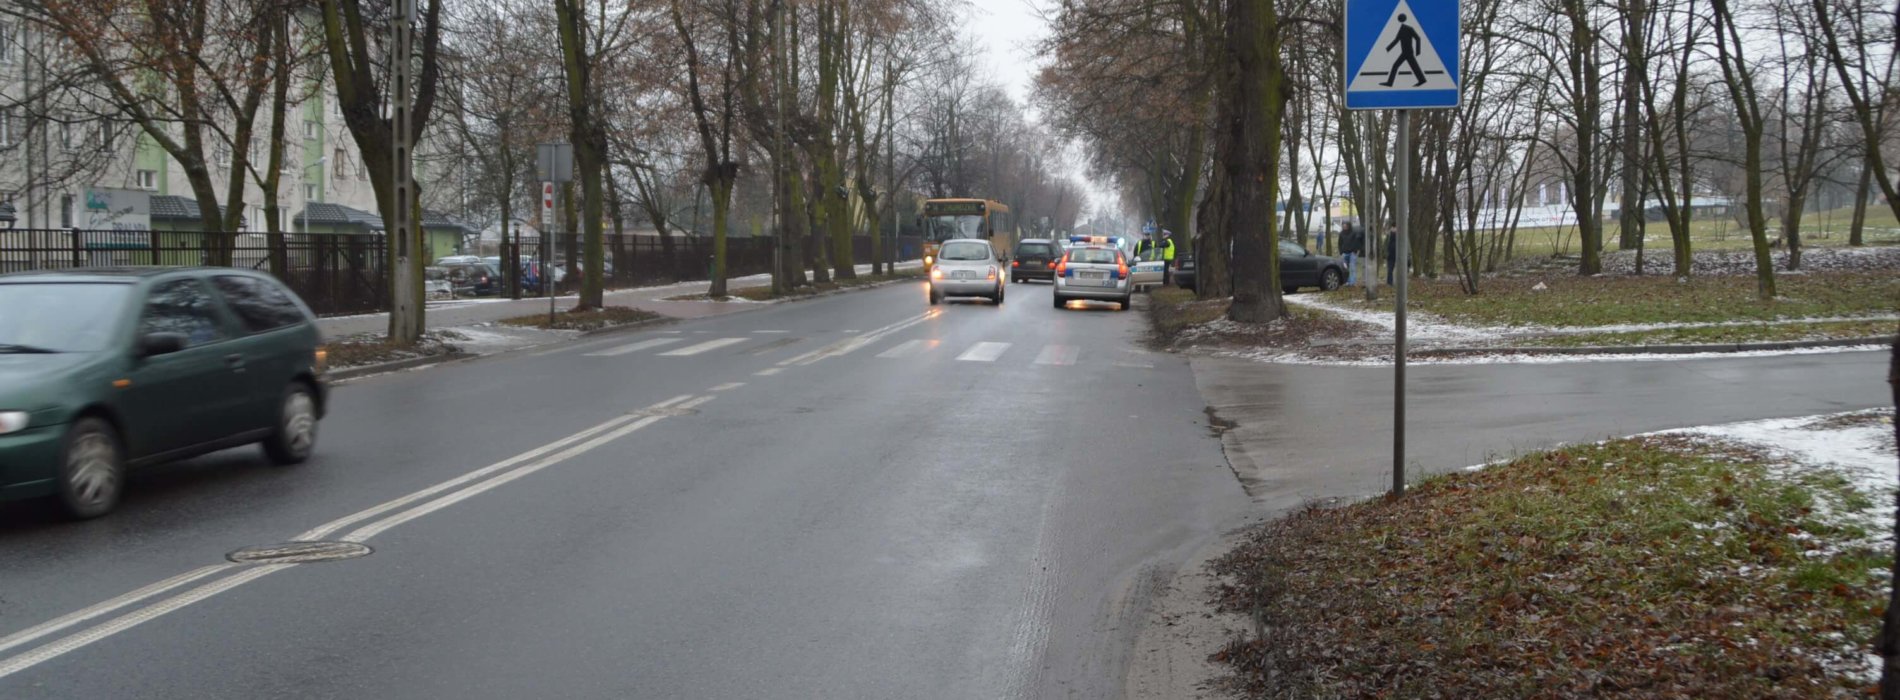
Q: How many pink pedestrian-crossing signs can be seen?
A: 0